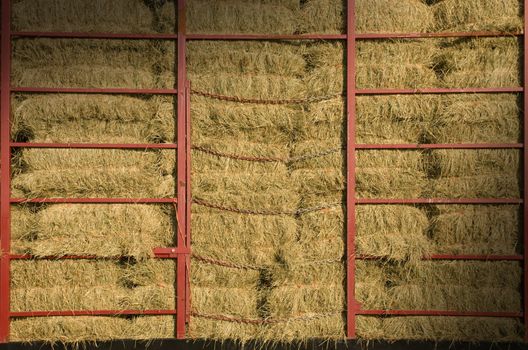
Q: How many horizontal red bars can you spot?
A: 13